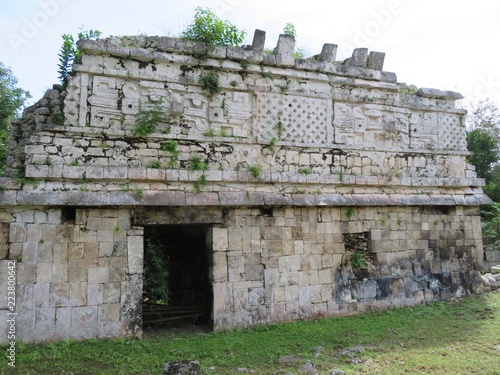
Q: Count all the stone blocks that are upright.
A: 5